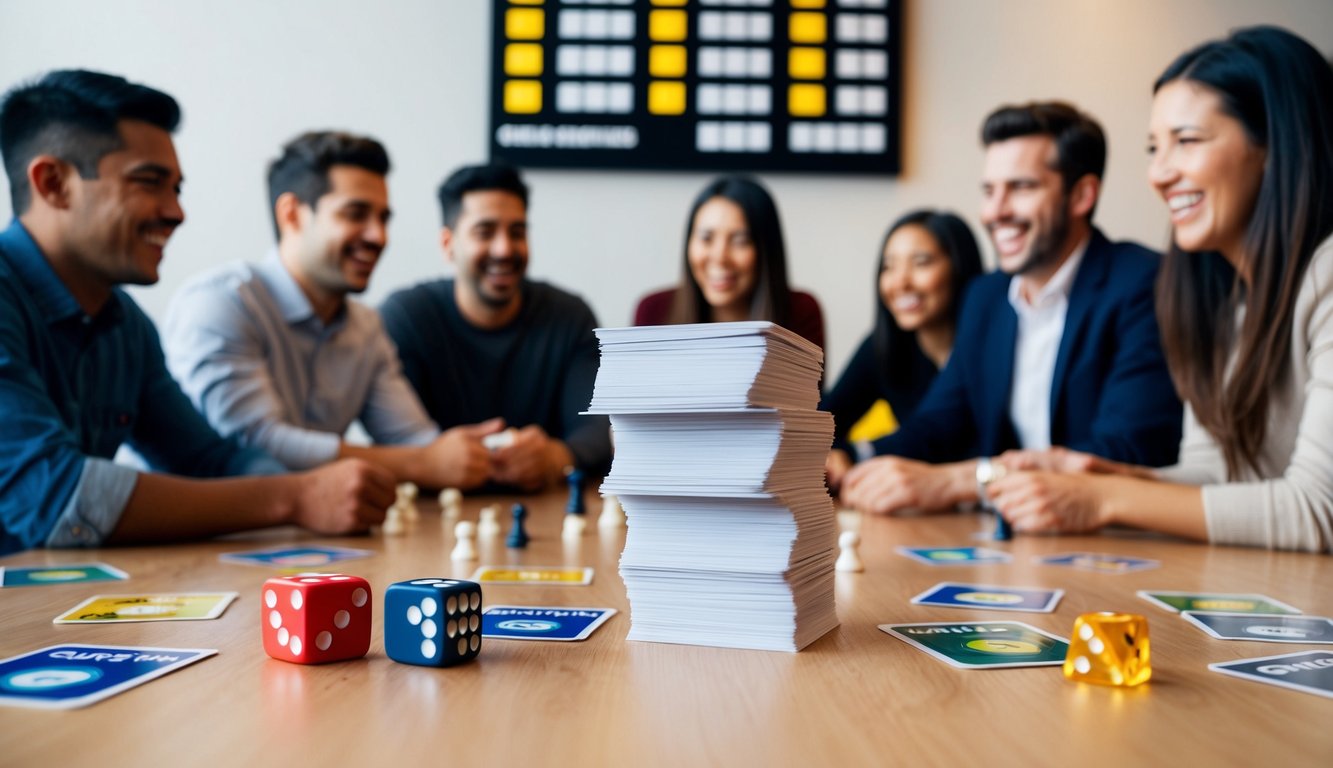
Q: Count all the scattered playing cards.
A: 13